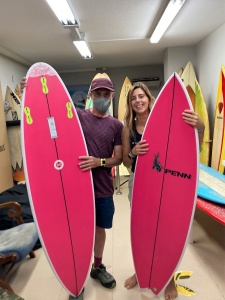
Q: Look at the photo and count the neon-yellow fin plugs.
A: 3